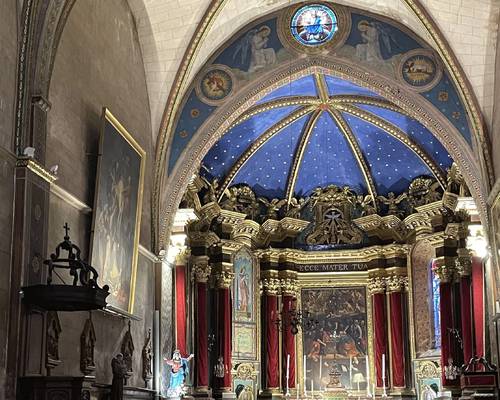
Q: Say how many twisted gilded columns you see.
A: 0